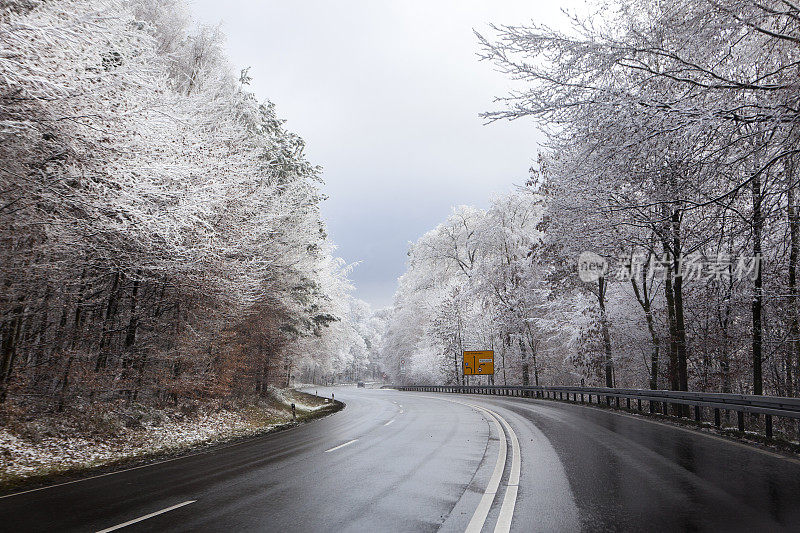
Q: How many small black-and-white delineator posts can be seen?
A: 3